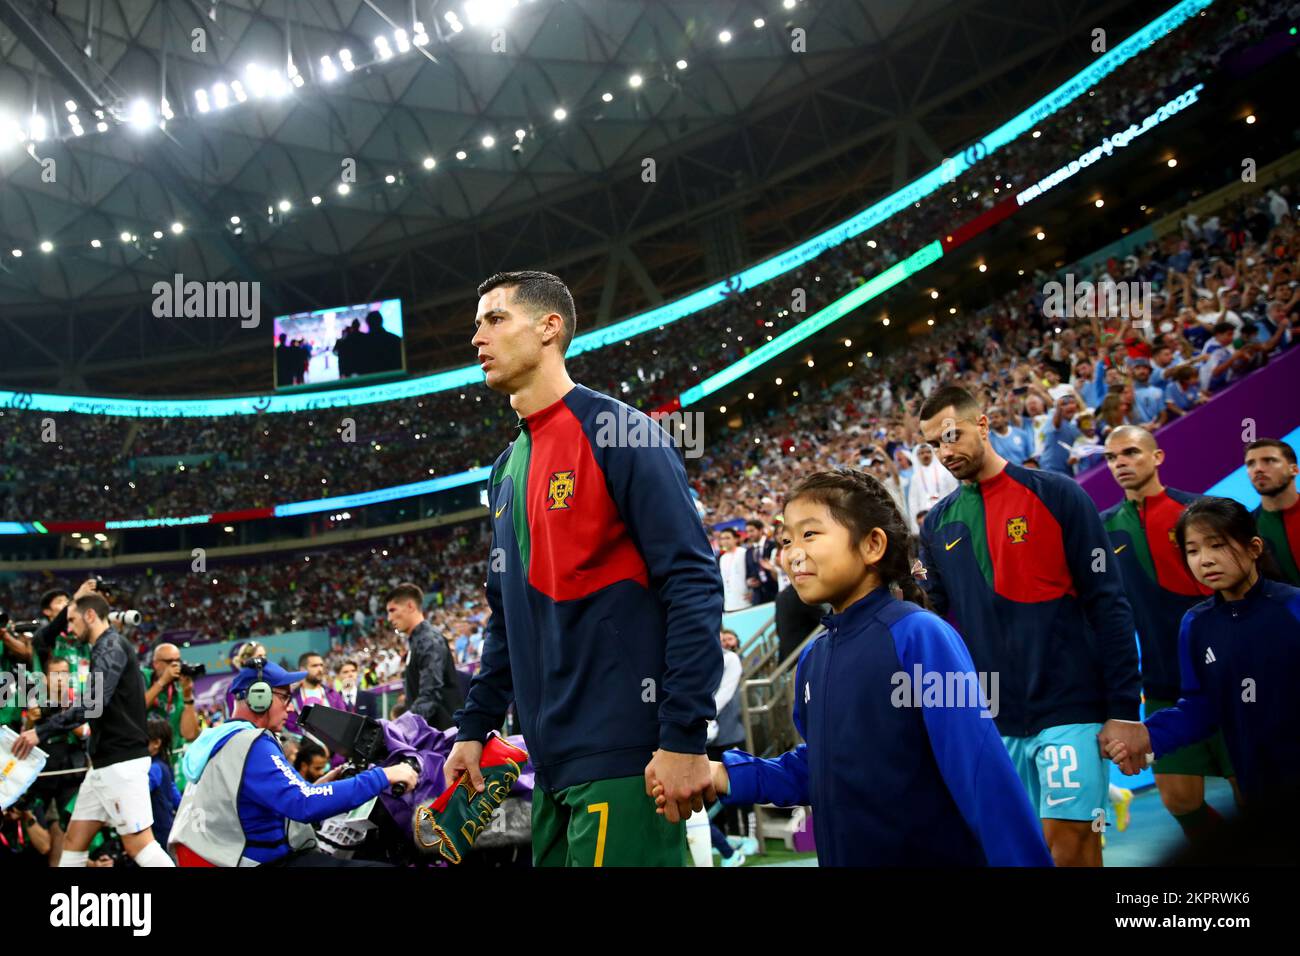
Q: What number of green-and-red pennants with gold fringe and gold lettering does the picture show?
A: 1